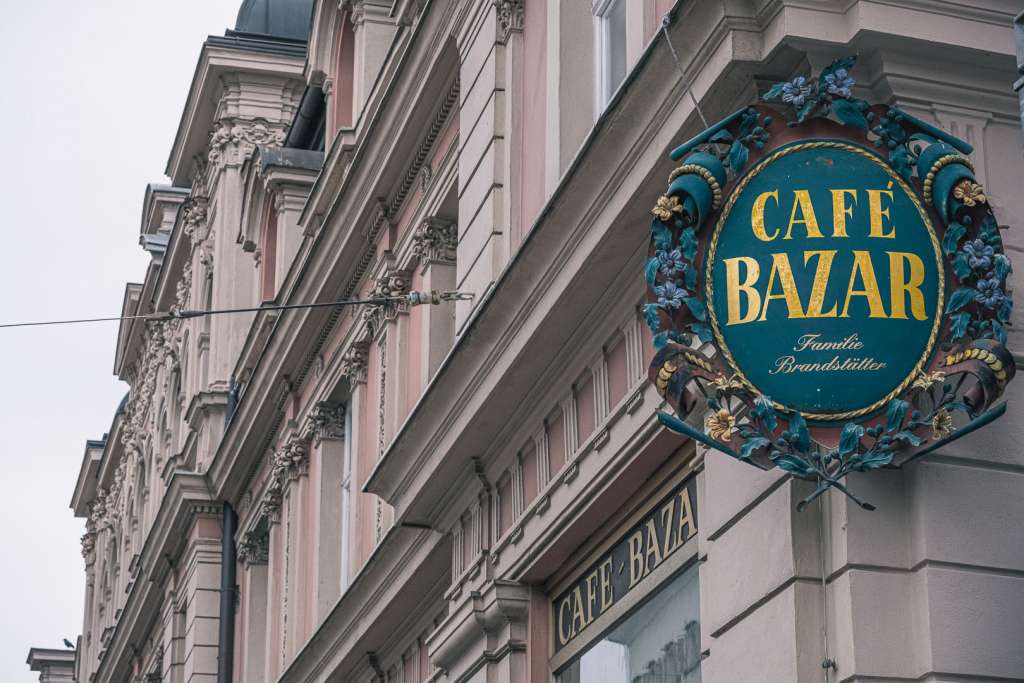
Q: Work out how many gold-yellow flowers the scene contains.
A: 6